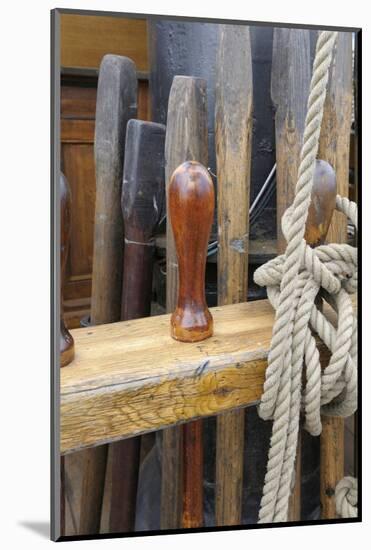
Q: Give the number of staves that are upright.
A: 6